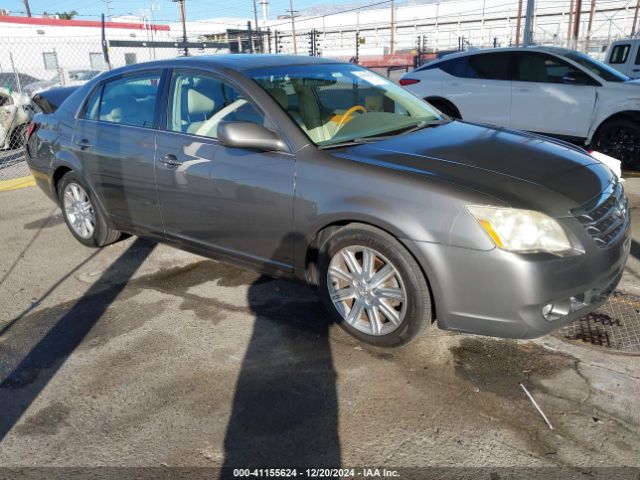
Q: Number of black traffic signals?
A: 0